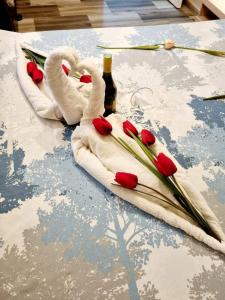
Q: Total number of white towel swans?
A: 2